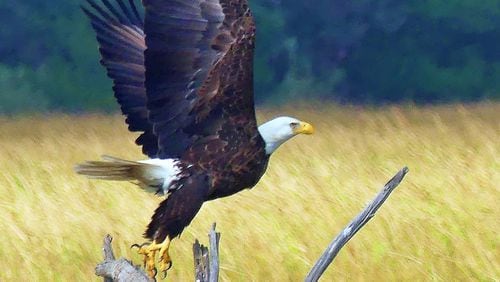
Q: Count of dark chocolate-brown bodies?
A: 1